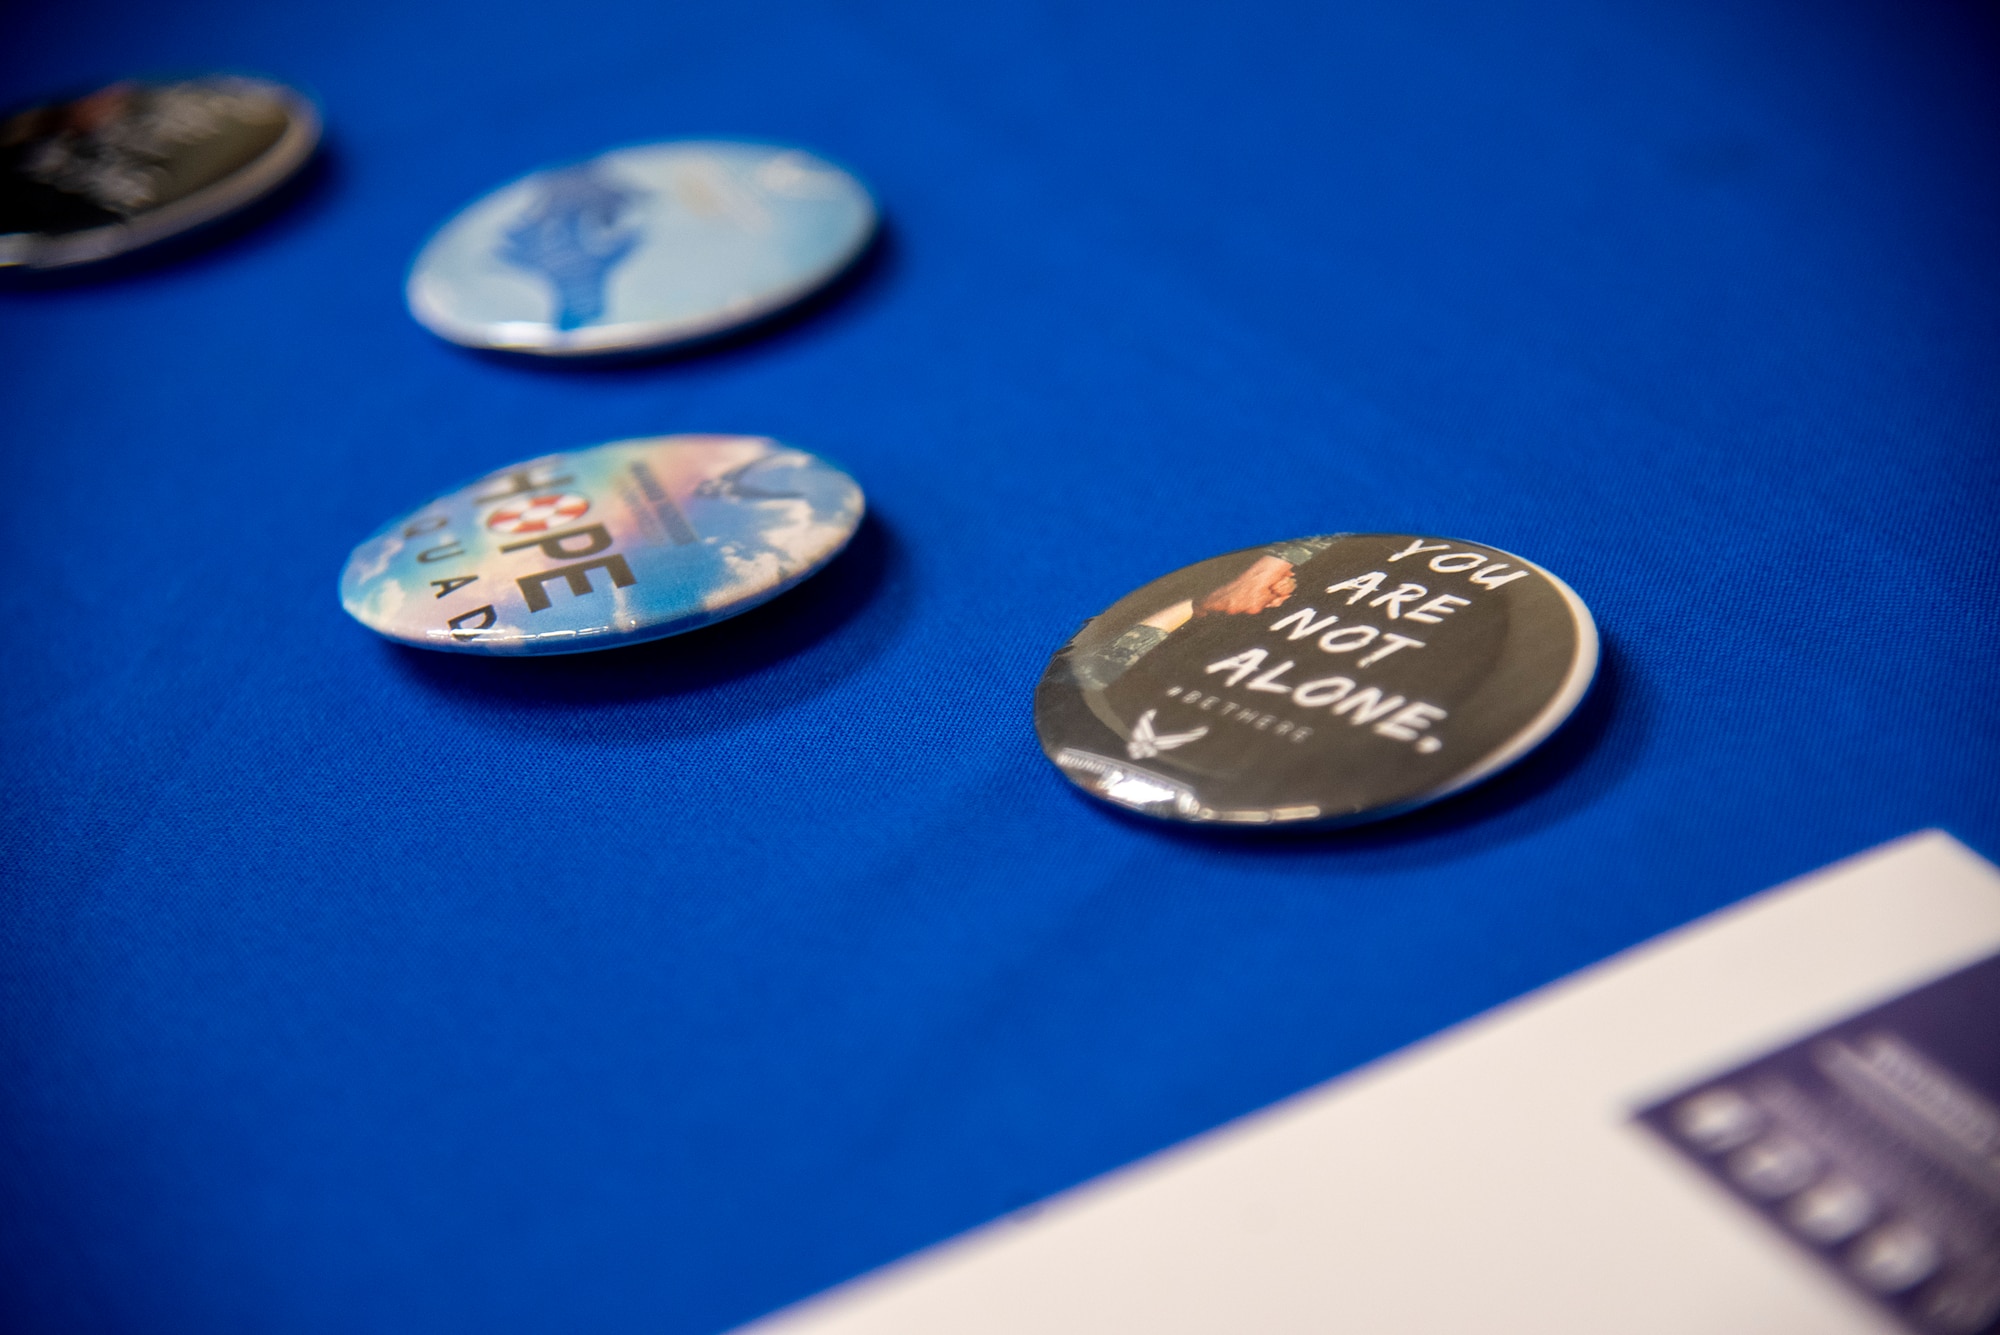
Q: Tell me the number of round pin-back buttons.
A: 4